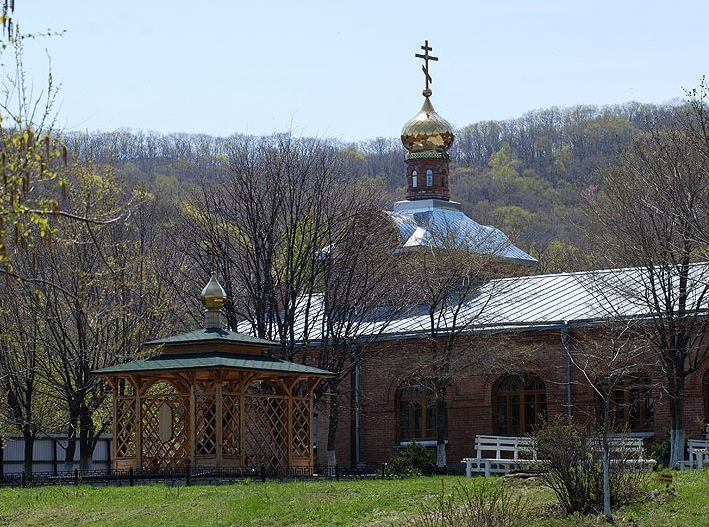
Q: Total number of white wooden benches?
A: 3